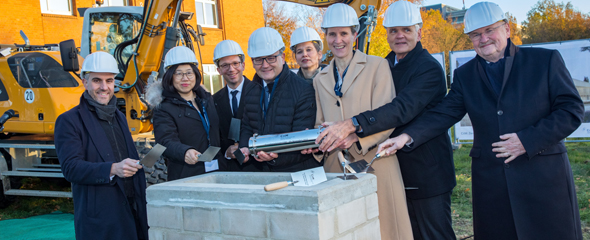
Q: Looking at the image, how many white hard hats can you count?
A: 8